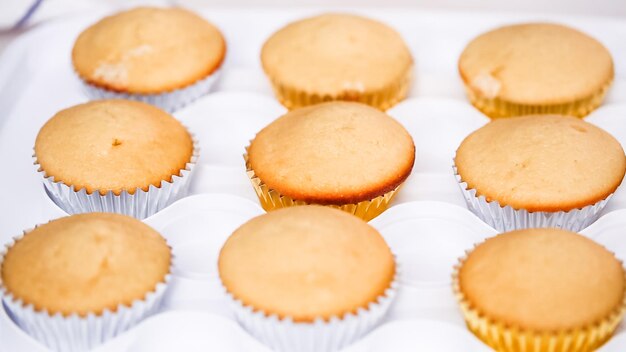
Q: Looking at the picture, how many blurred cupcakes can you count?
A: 6